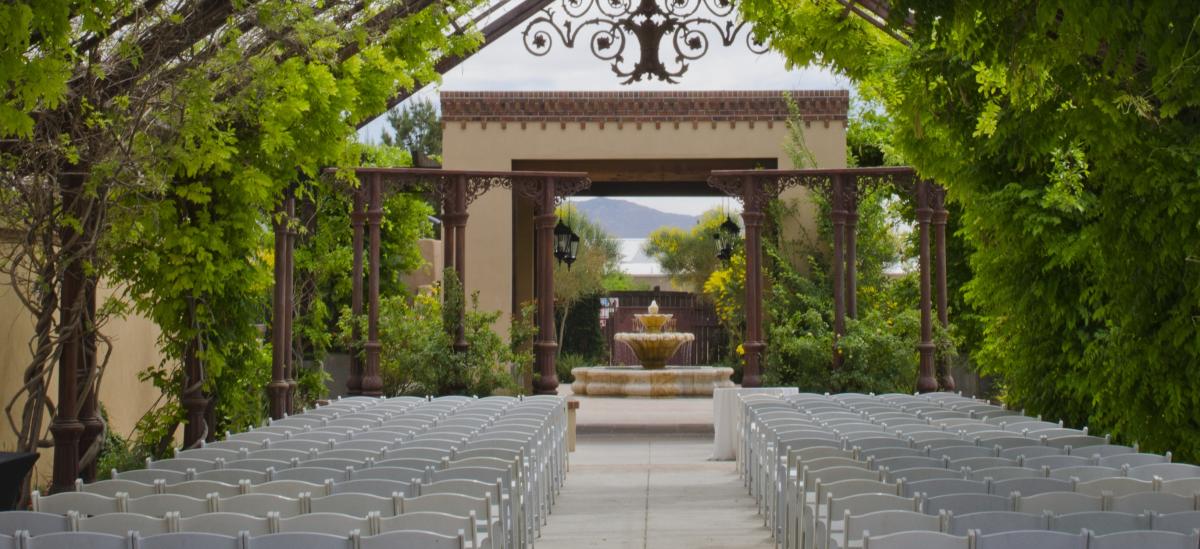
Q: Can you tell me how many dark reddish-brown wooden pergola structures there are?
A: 2